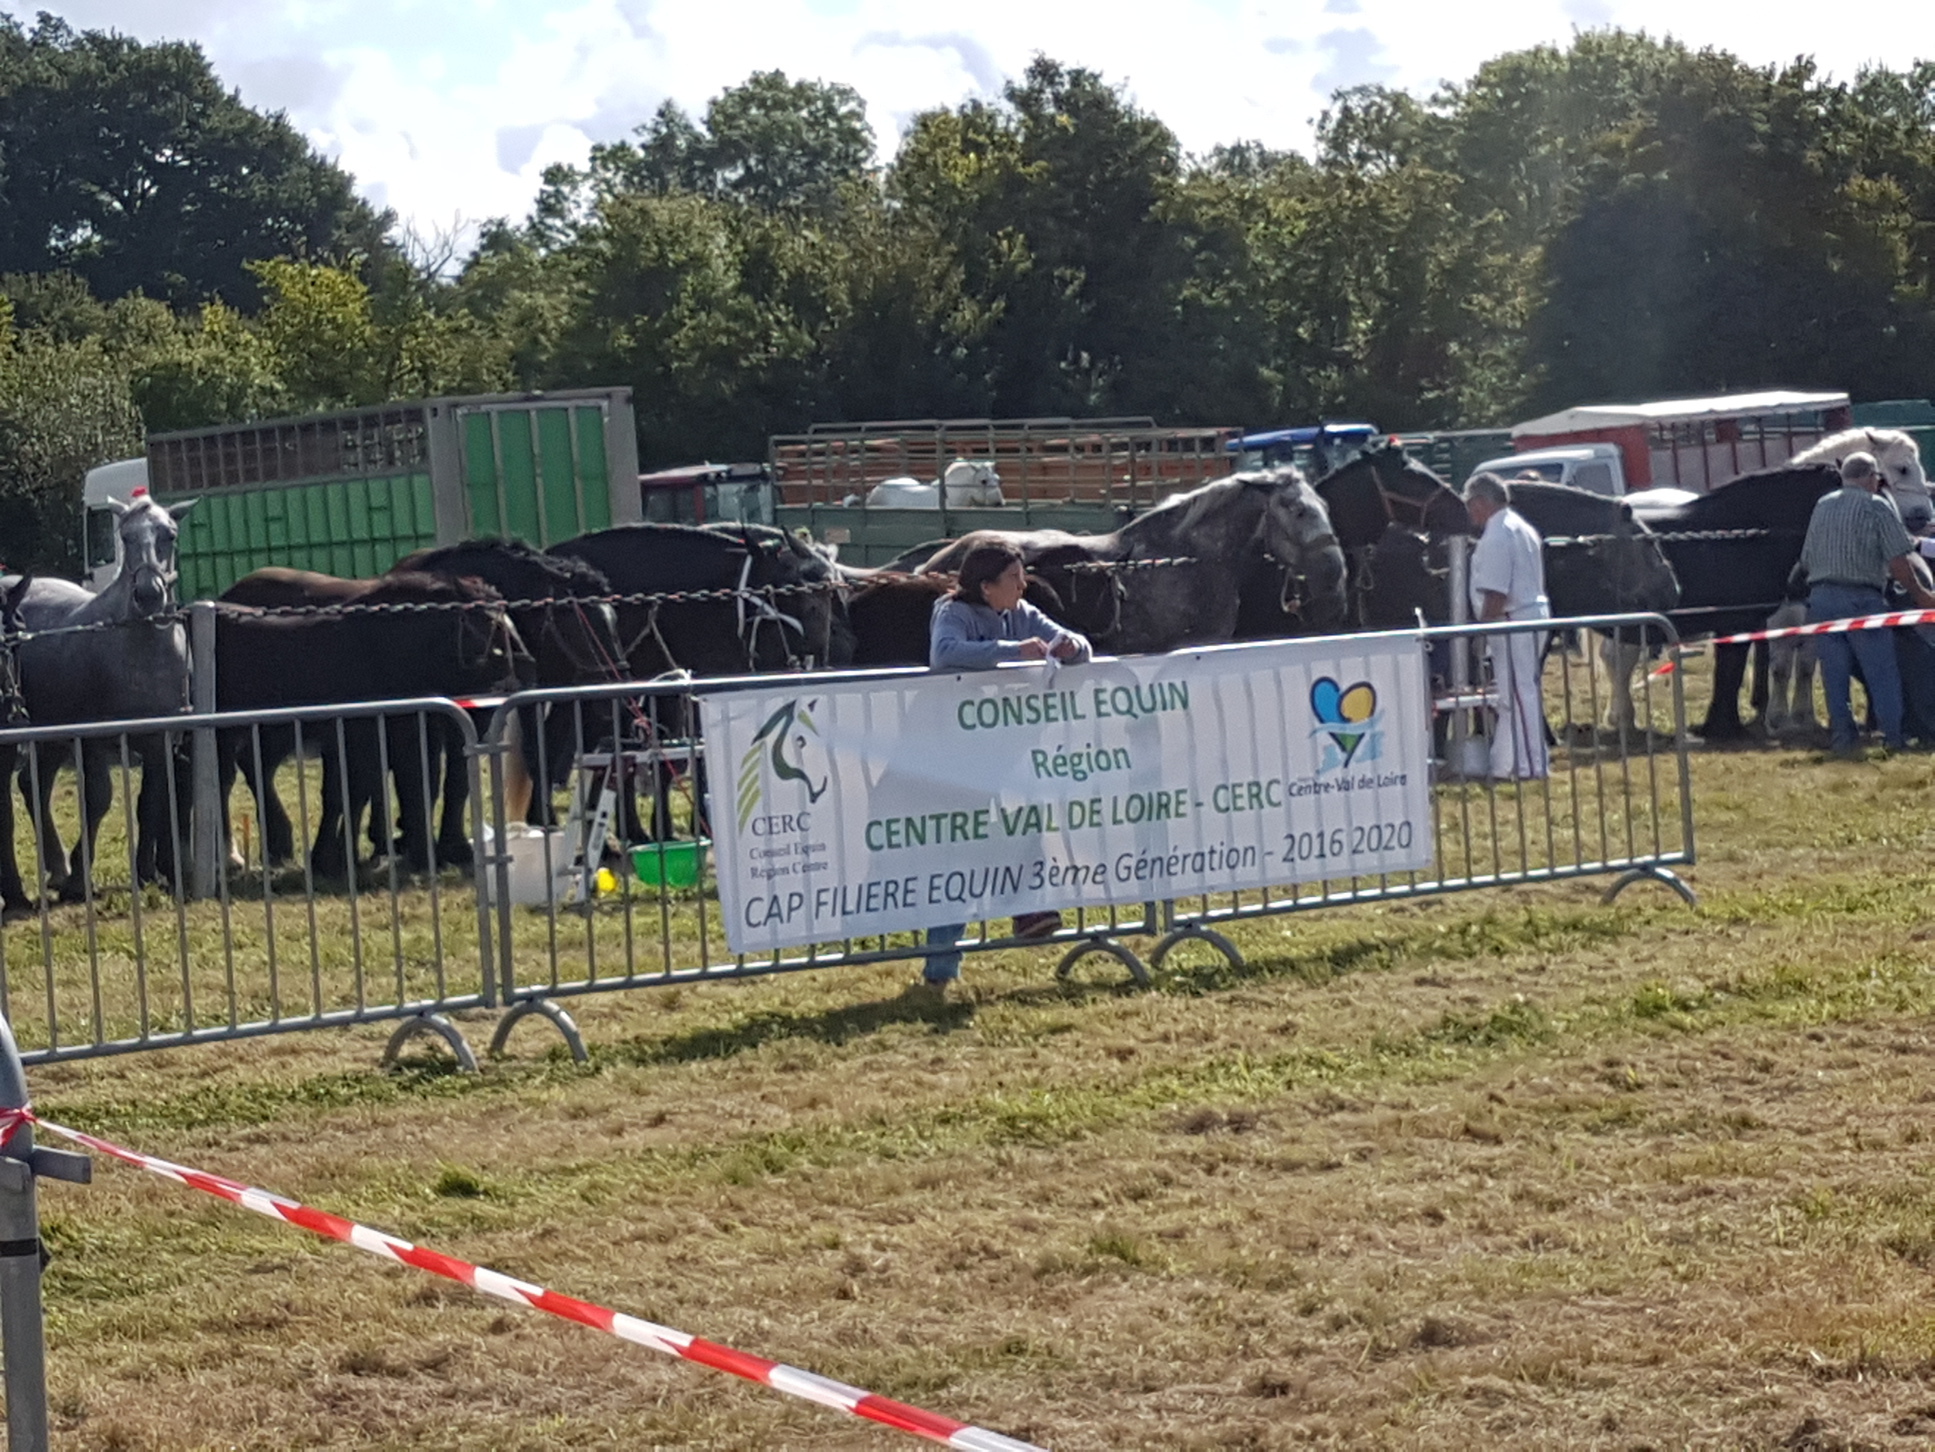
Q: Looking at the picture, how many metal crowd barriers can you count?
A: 3